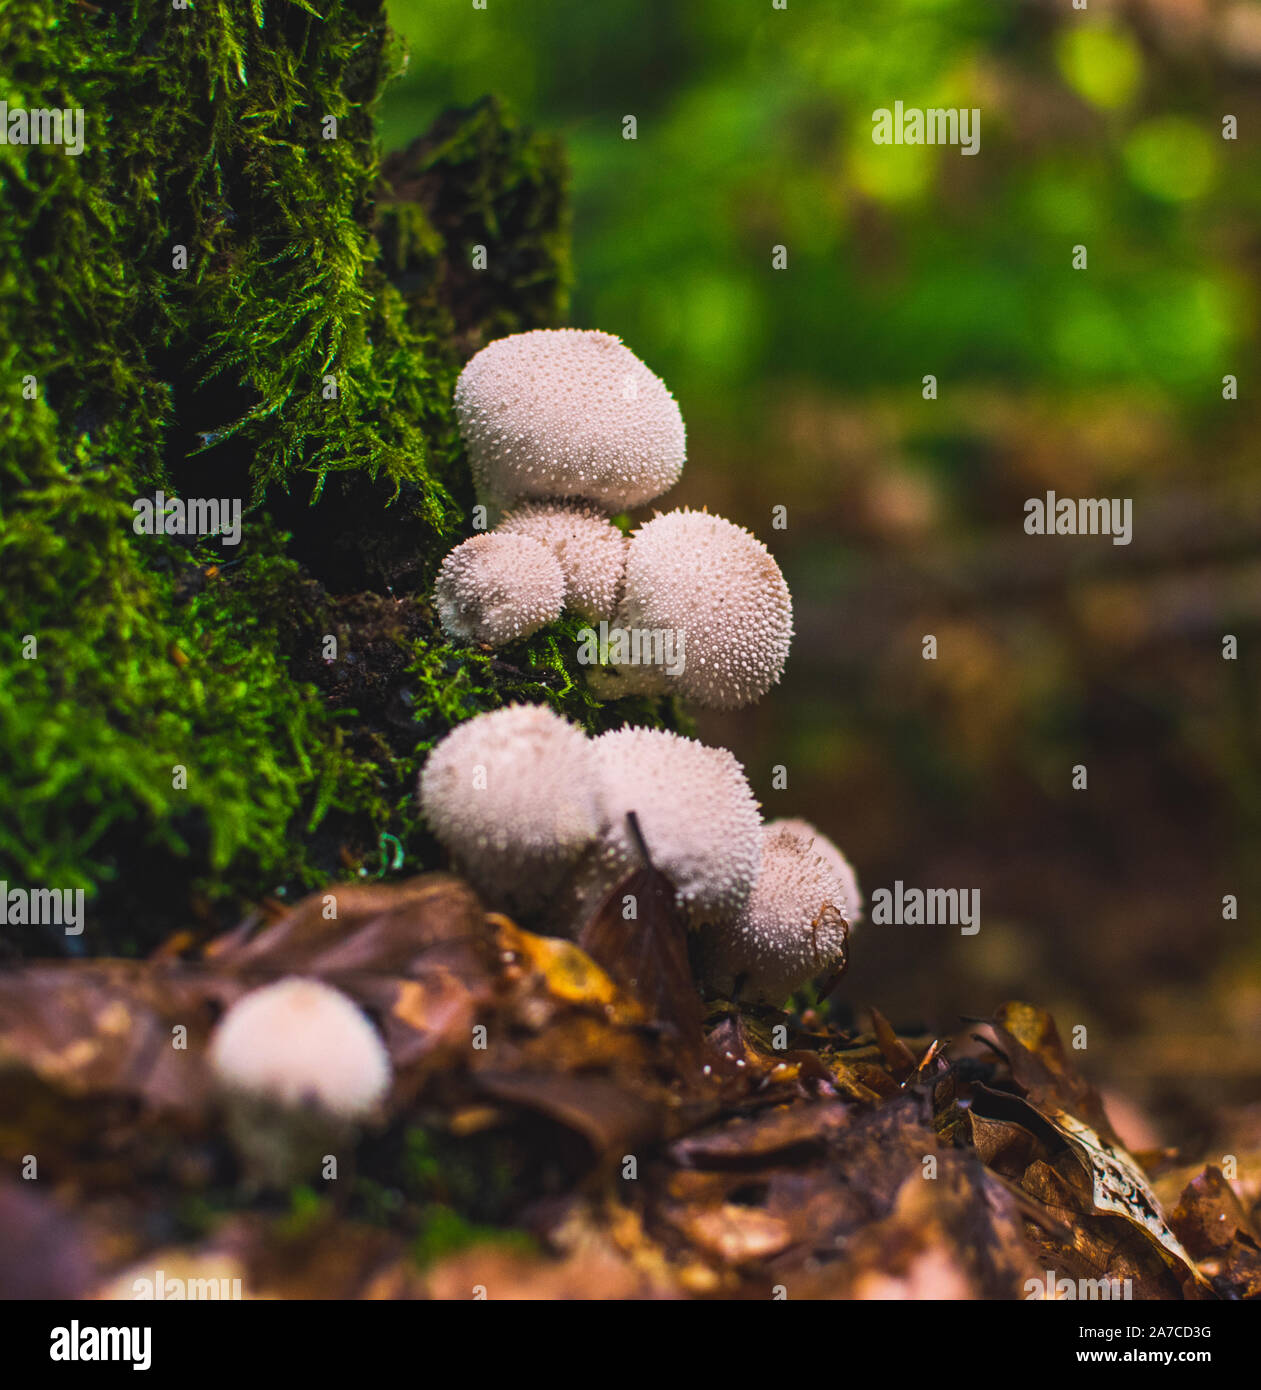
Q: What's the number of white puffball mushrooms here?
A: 9